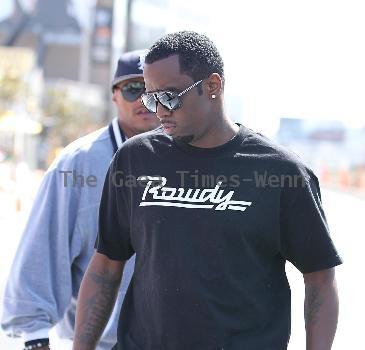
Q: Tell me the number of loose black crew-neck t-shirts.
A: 1